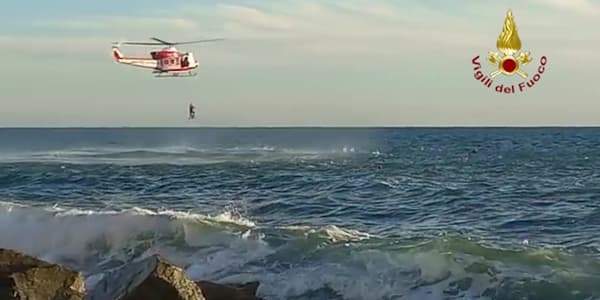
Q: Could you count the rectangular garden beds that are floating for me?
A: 0